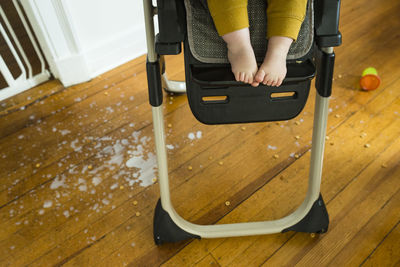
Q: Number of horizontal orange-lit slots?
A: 2